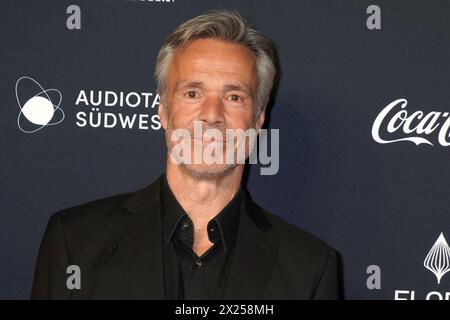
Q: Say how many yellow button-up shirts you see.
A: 0